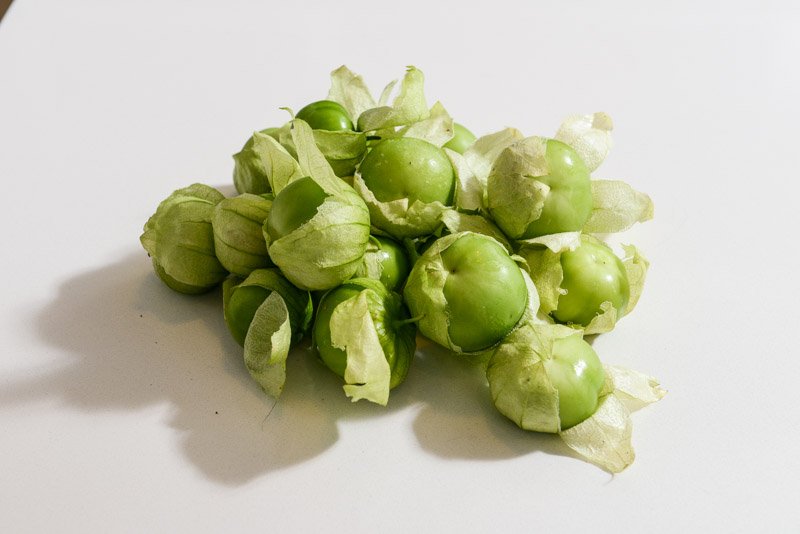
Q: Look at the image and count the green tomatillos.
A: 14